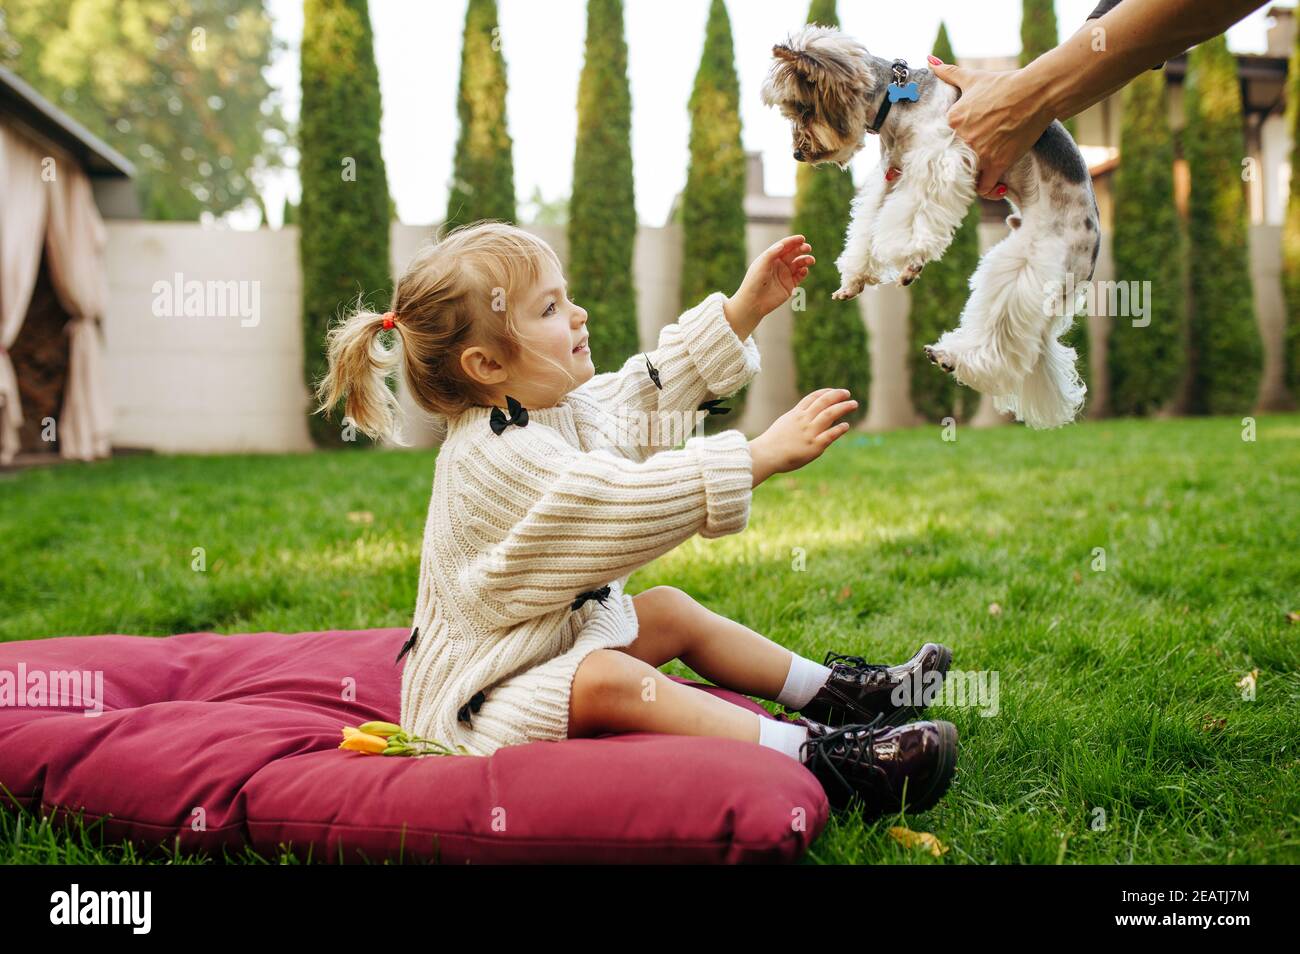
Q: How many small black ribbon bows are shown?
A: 6